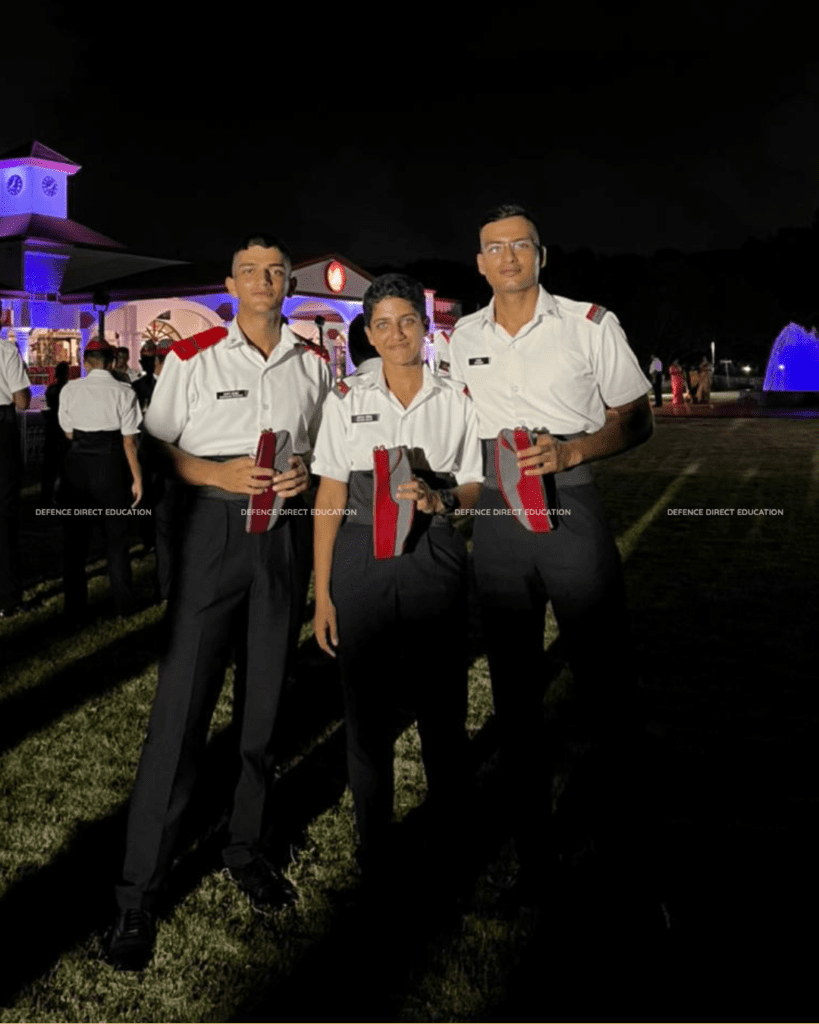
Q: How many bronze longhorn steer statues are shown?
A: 0